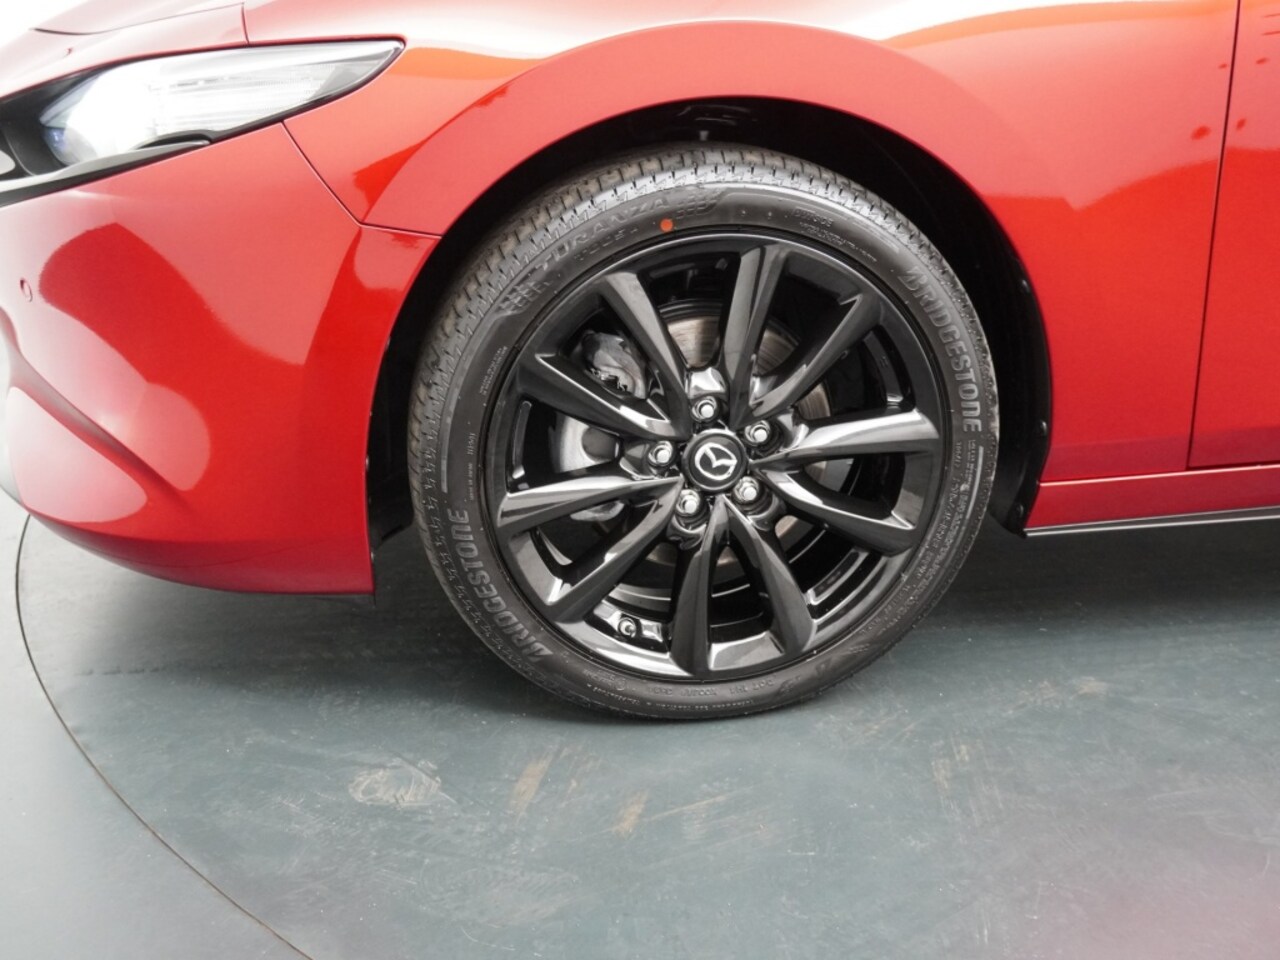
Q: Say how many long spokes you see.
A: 10